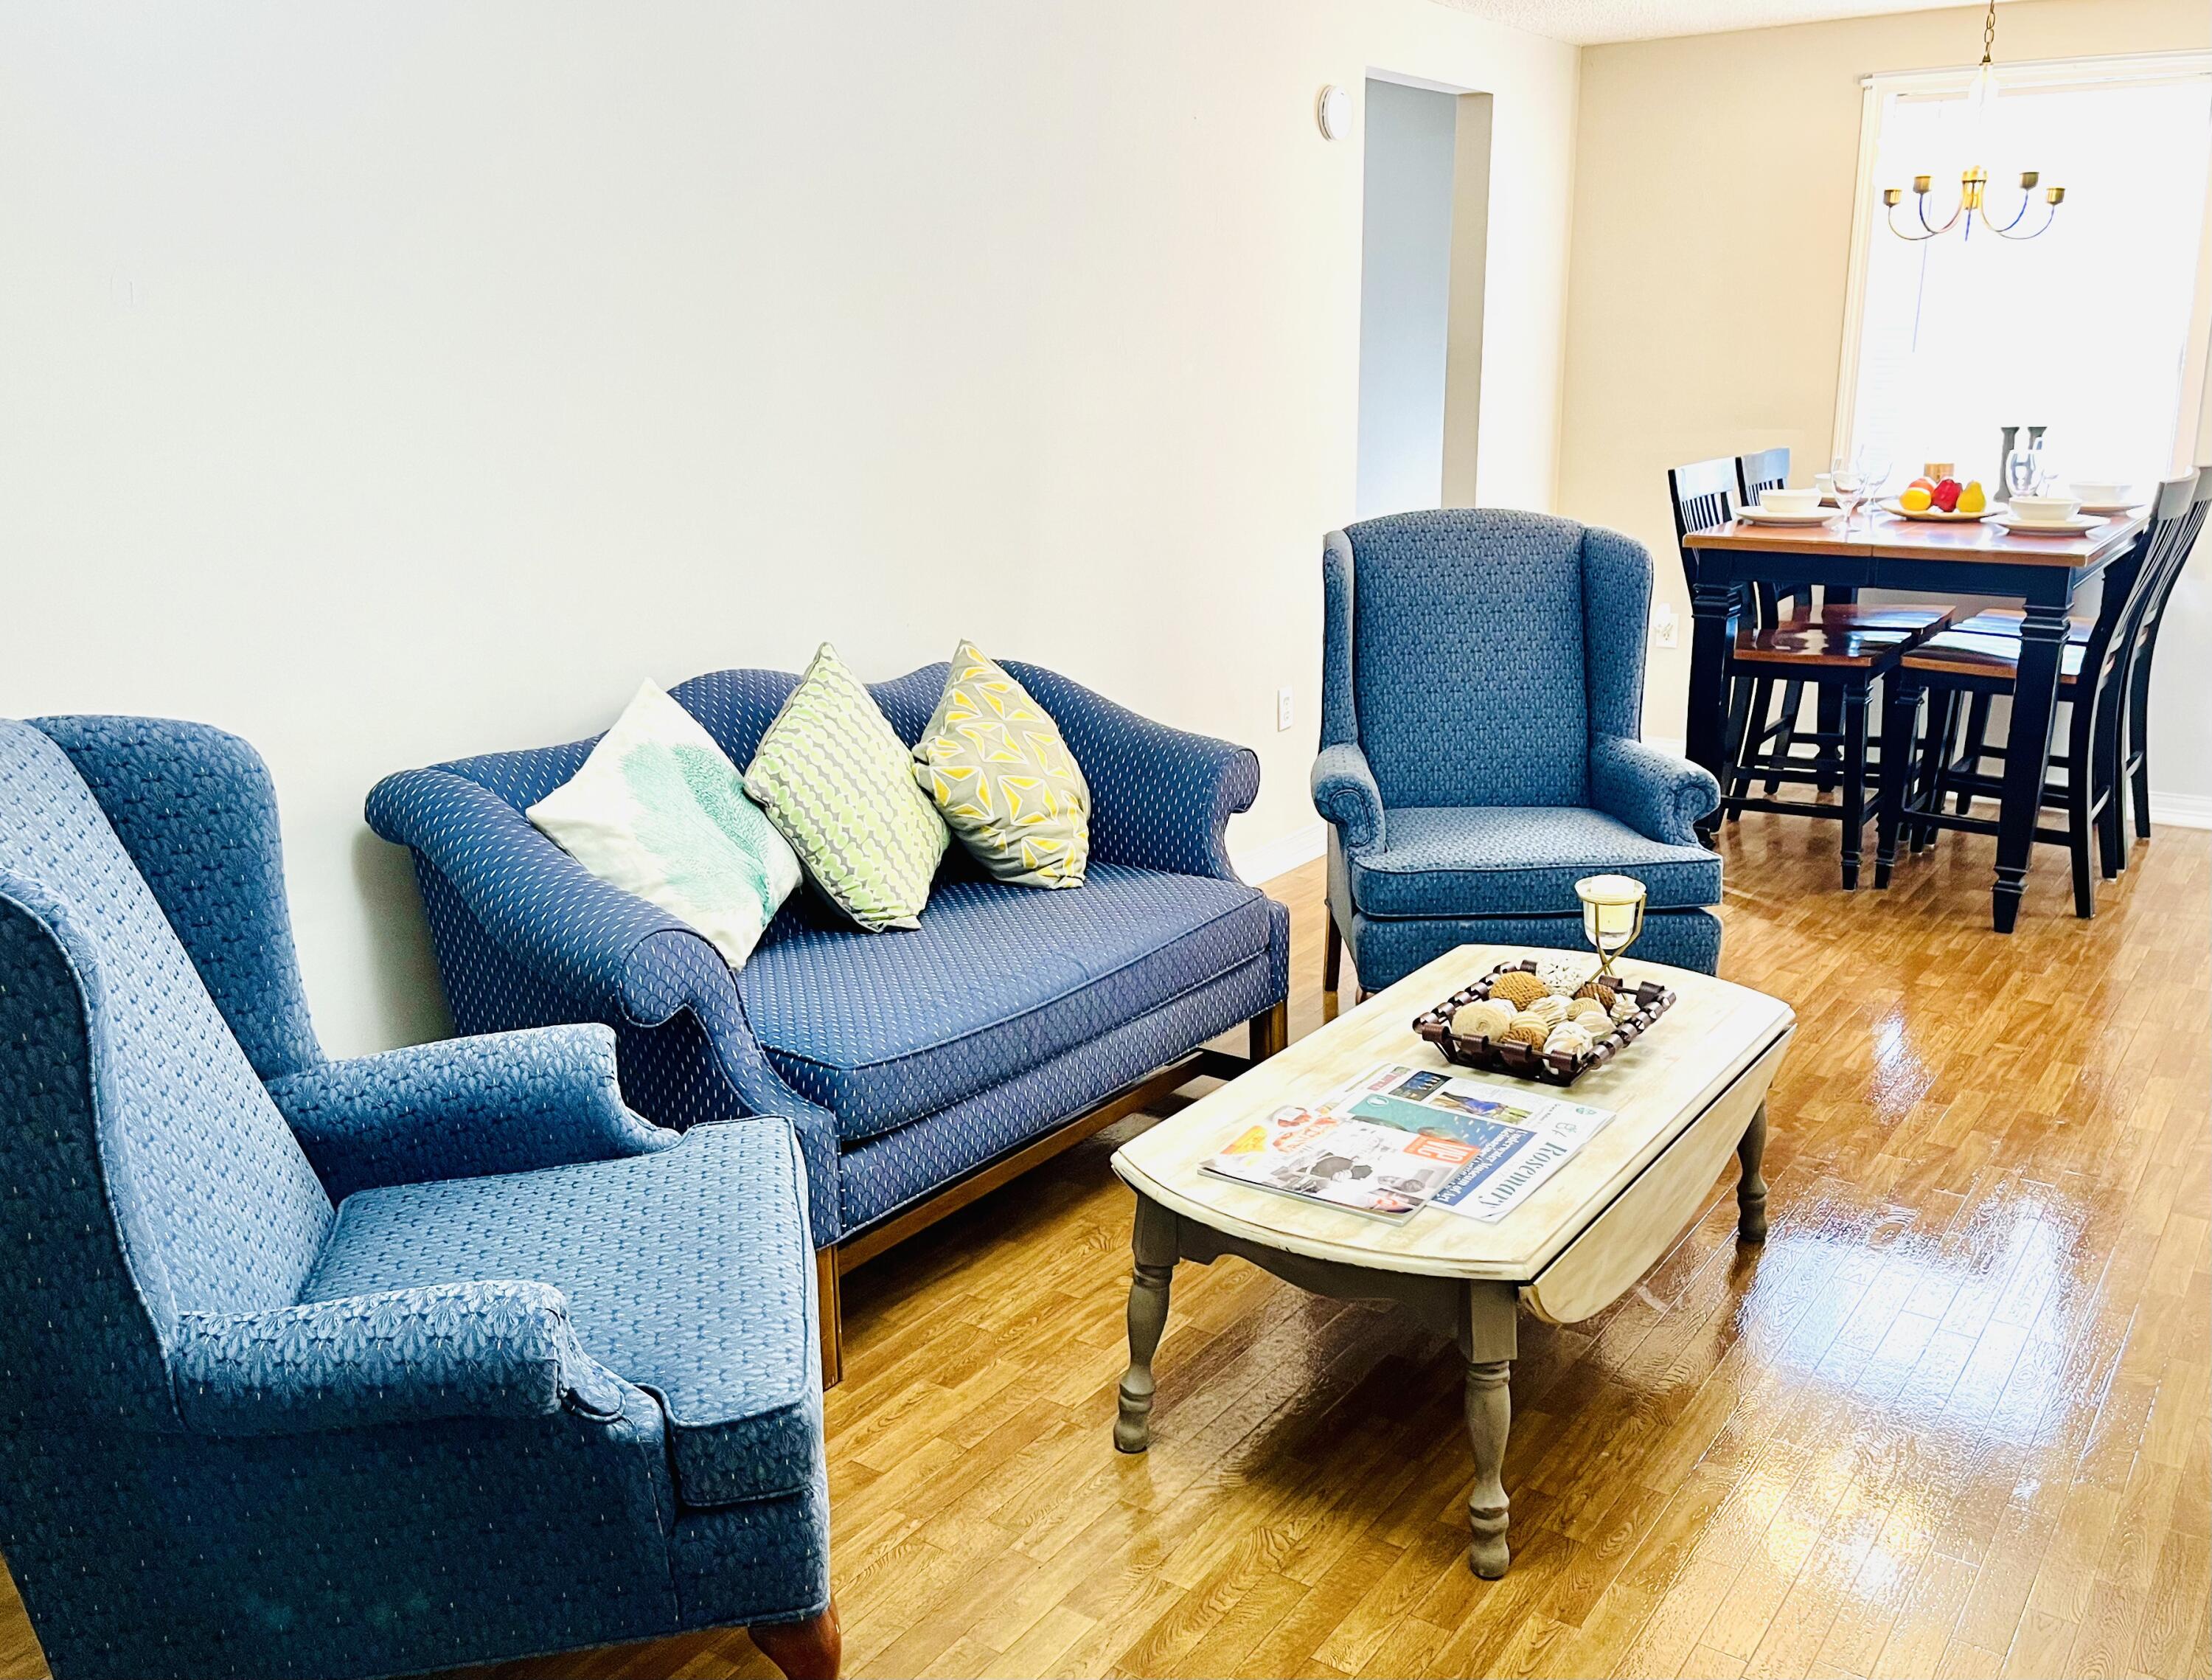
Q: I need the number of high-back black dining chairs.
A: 4